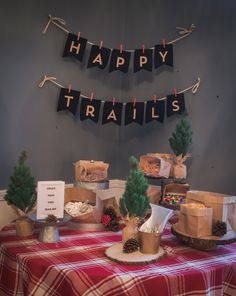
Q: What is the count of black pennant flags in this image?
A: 11